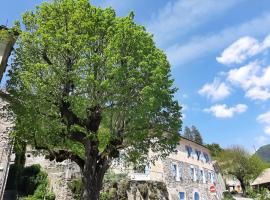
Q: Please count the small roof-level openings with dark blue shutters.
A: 3